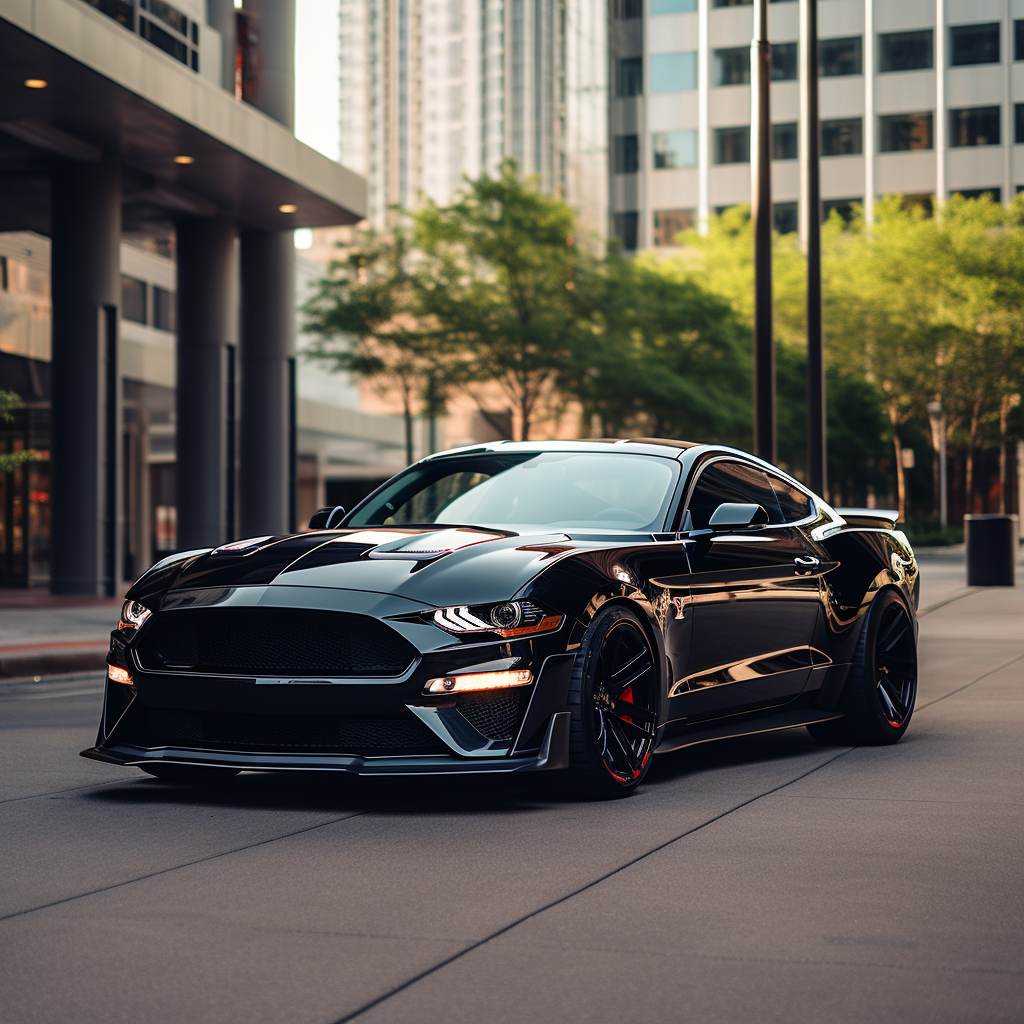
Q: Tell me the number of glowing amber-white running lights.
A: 2